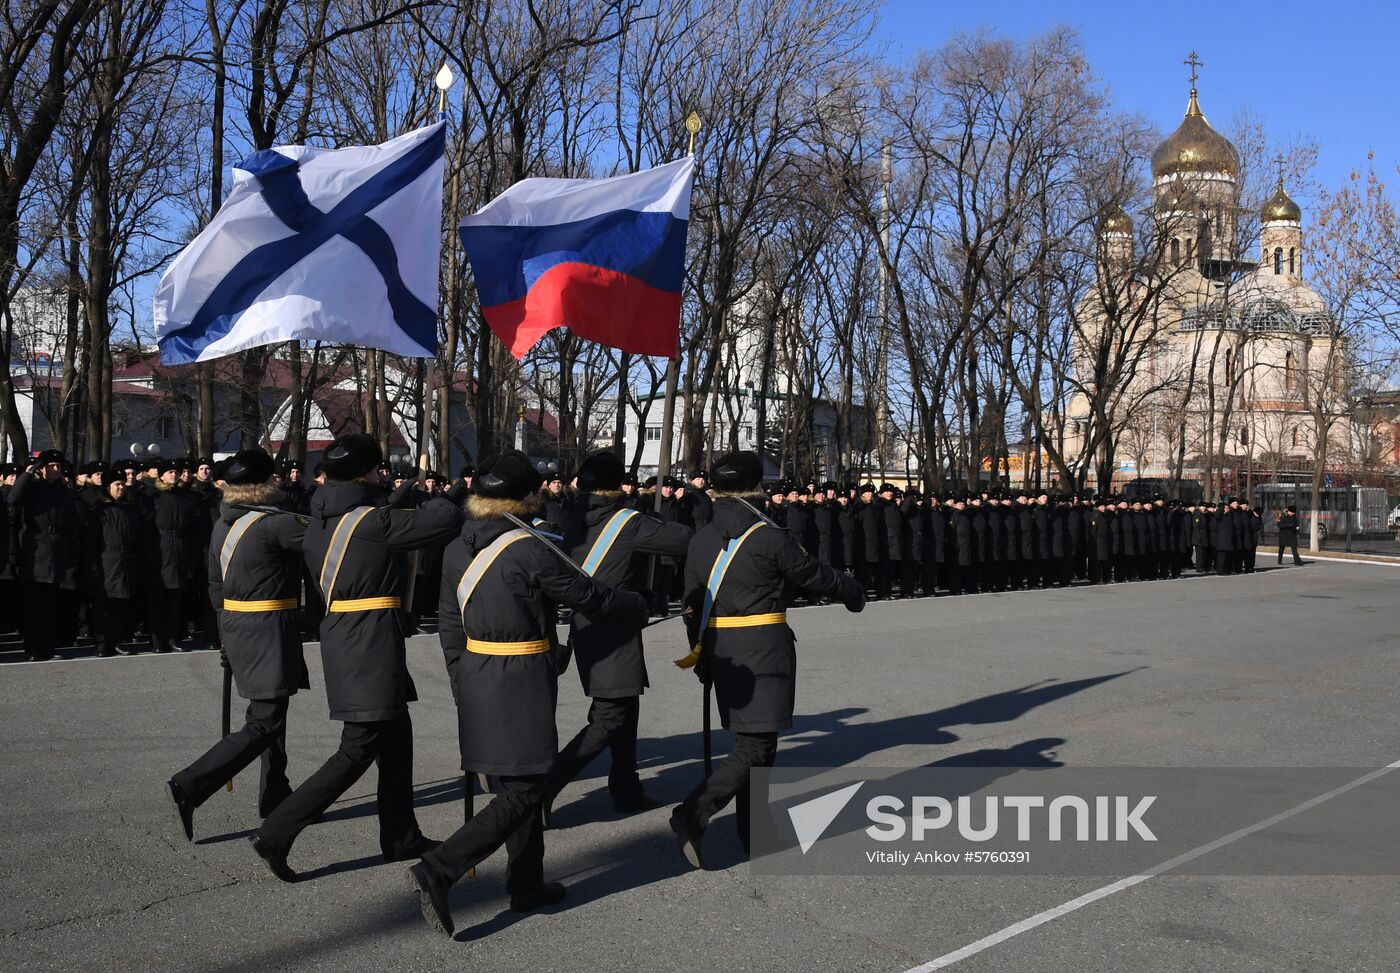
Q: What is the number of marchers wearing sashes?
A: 5